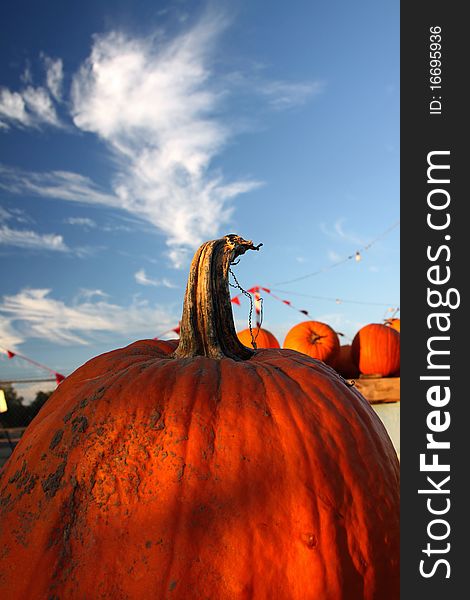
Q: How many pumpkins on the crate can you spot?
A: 5